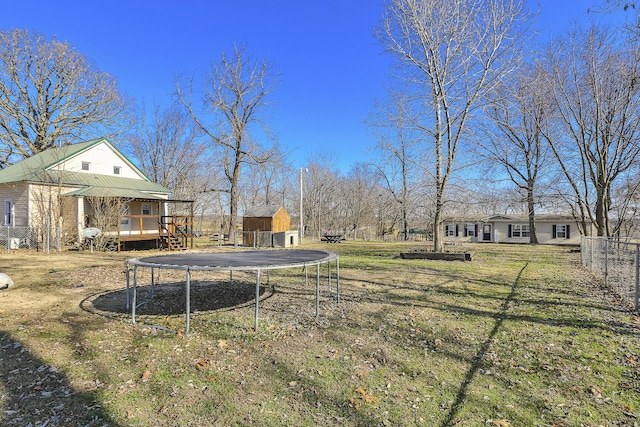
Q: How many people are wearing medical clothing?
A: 0